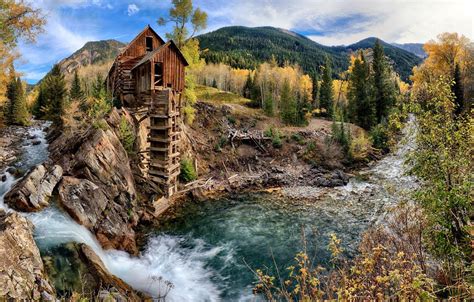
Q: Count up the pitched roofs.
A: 2